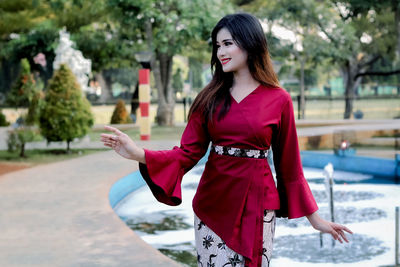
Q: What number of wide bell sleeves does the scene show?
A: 2